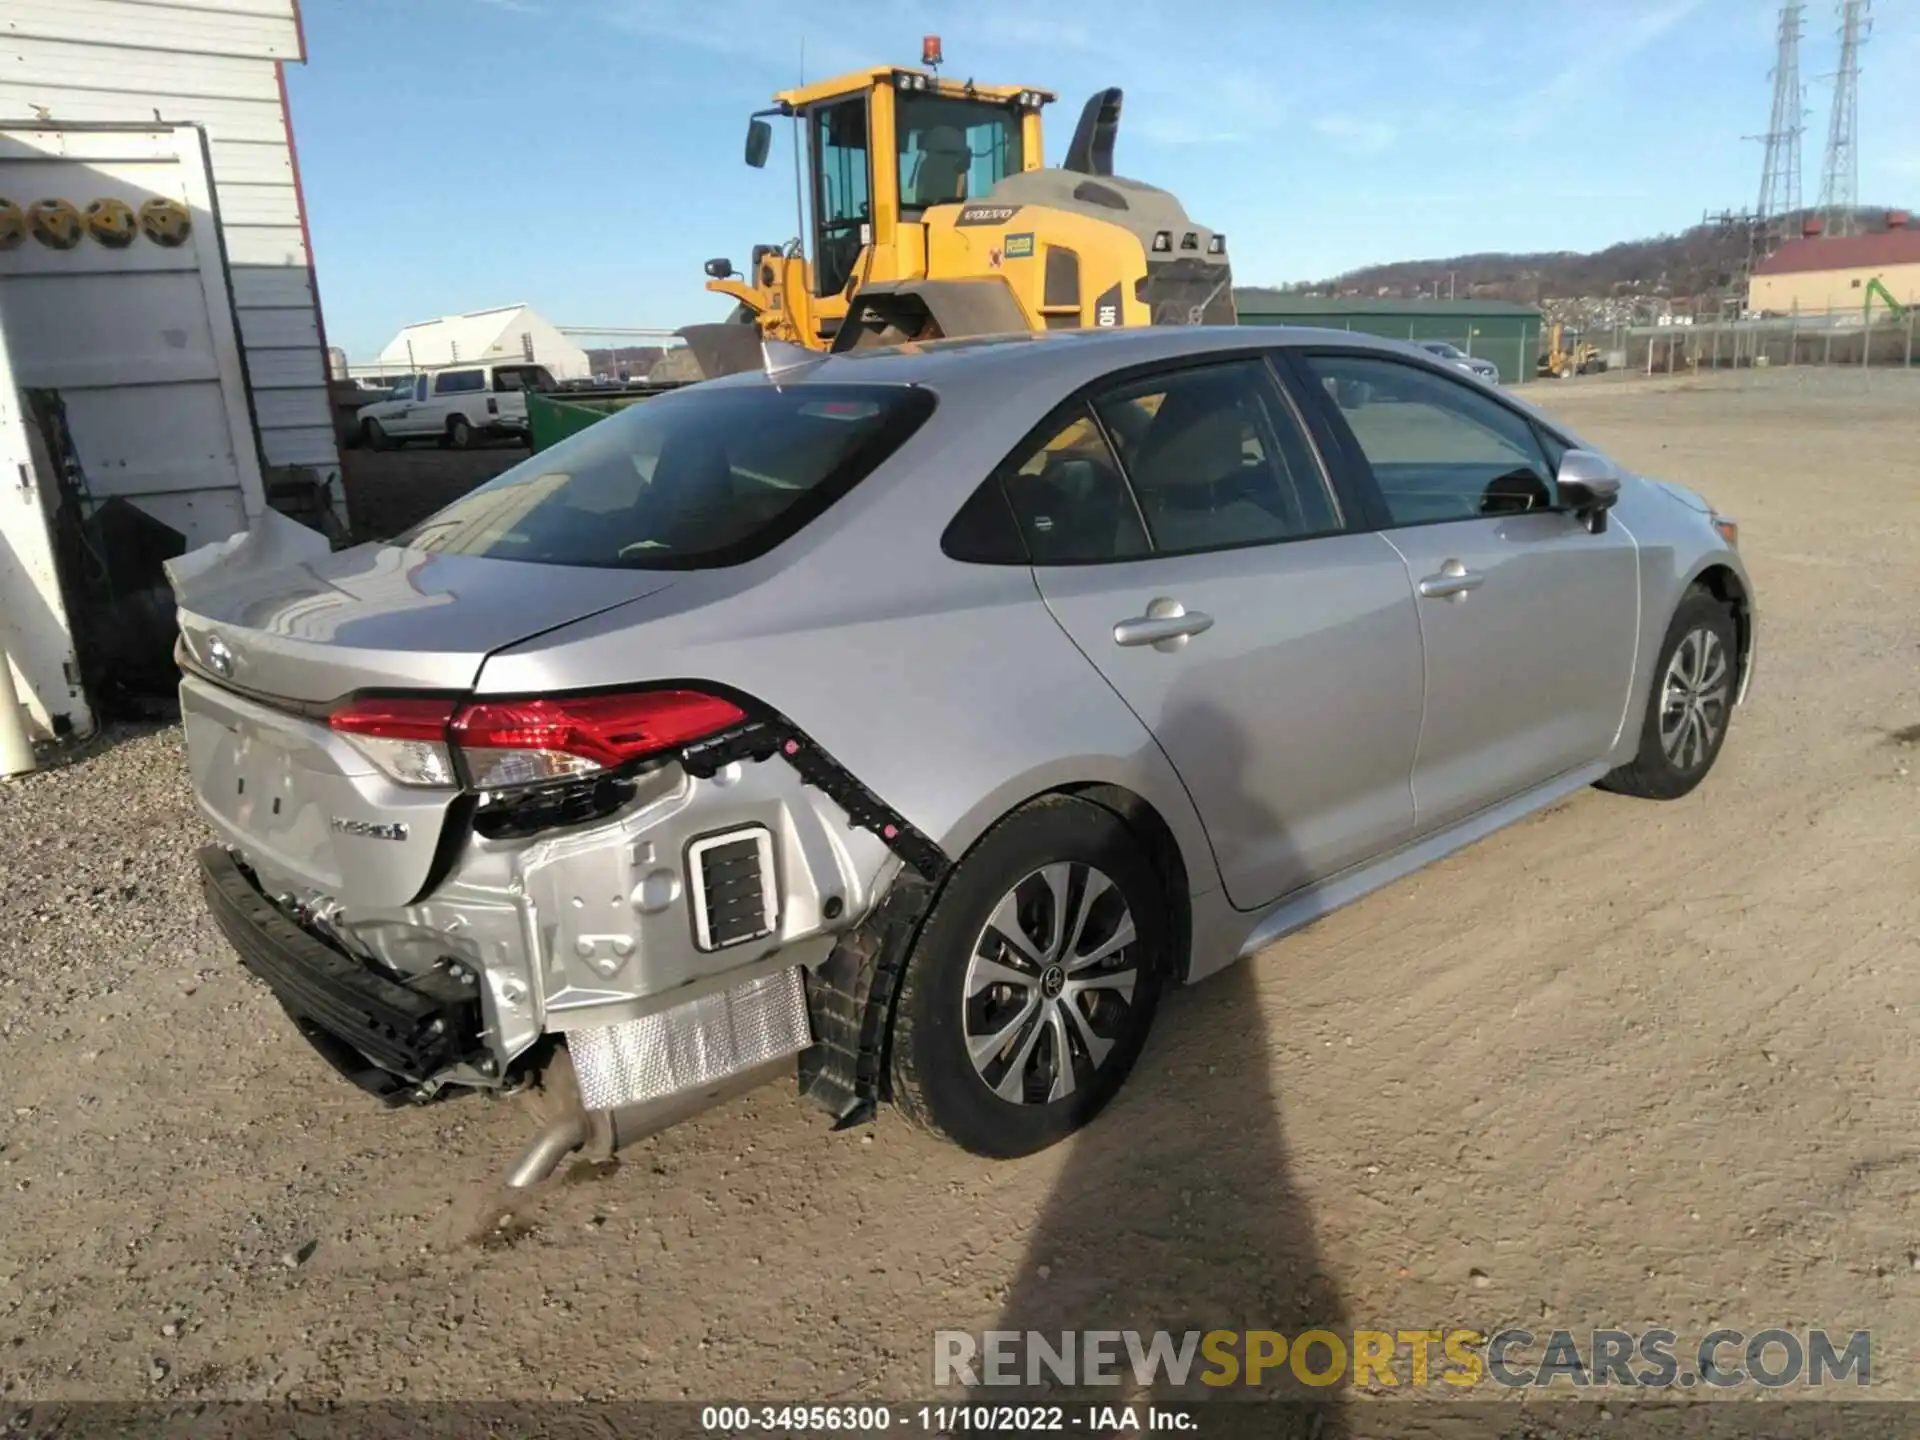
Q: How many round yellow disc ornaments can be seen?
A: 4